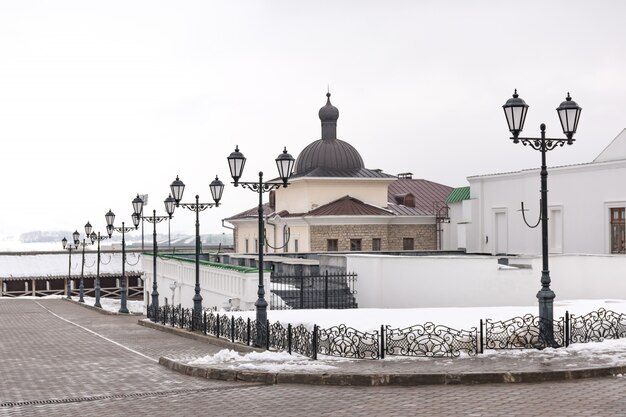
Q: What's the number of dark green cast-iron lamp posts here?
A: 8